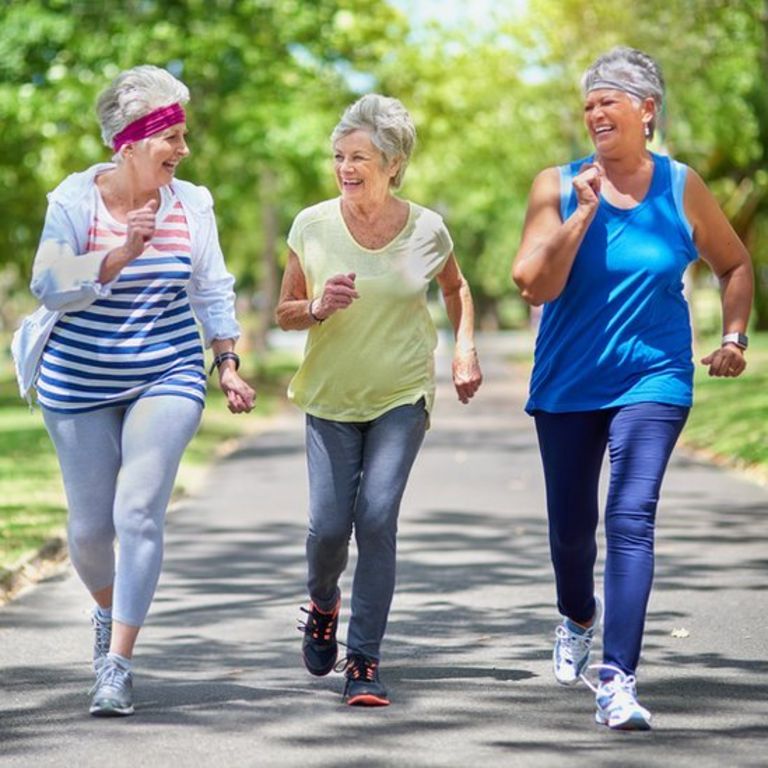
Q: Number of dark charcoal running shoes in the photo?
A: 2